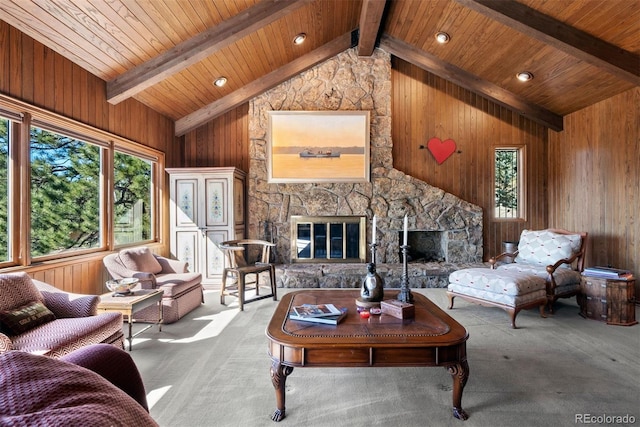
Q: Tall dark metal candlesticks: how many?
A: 2